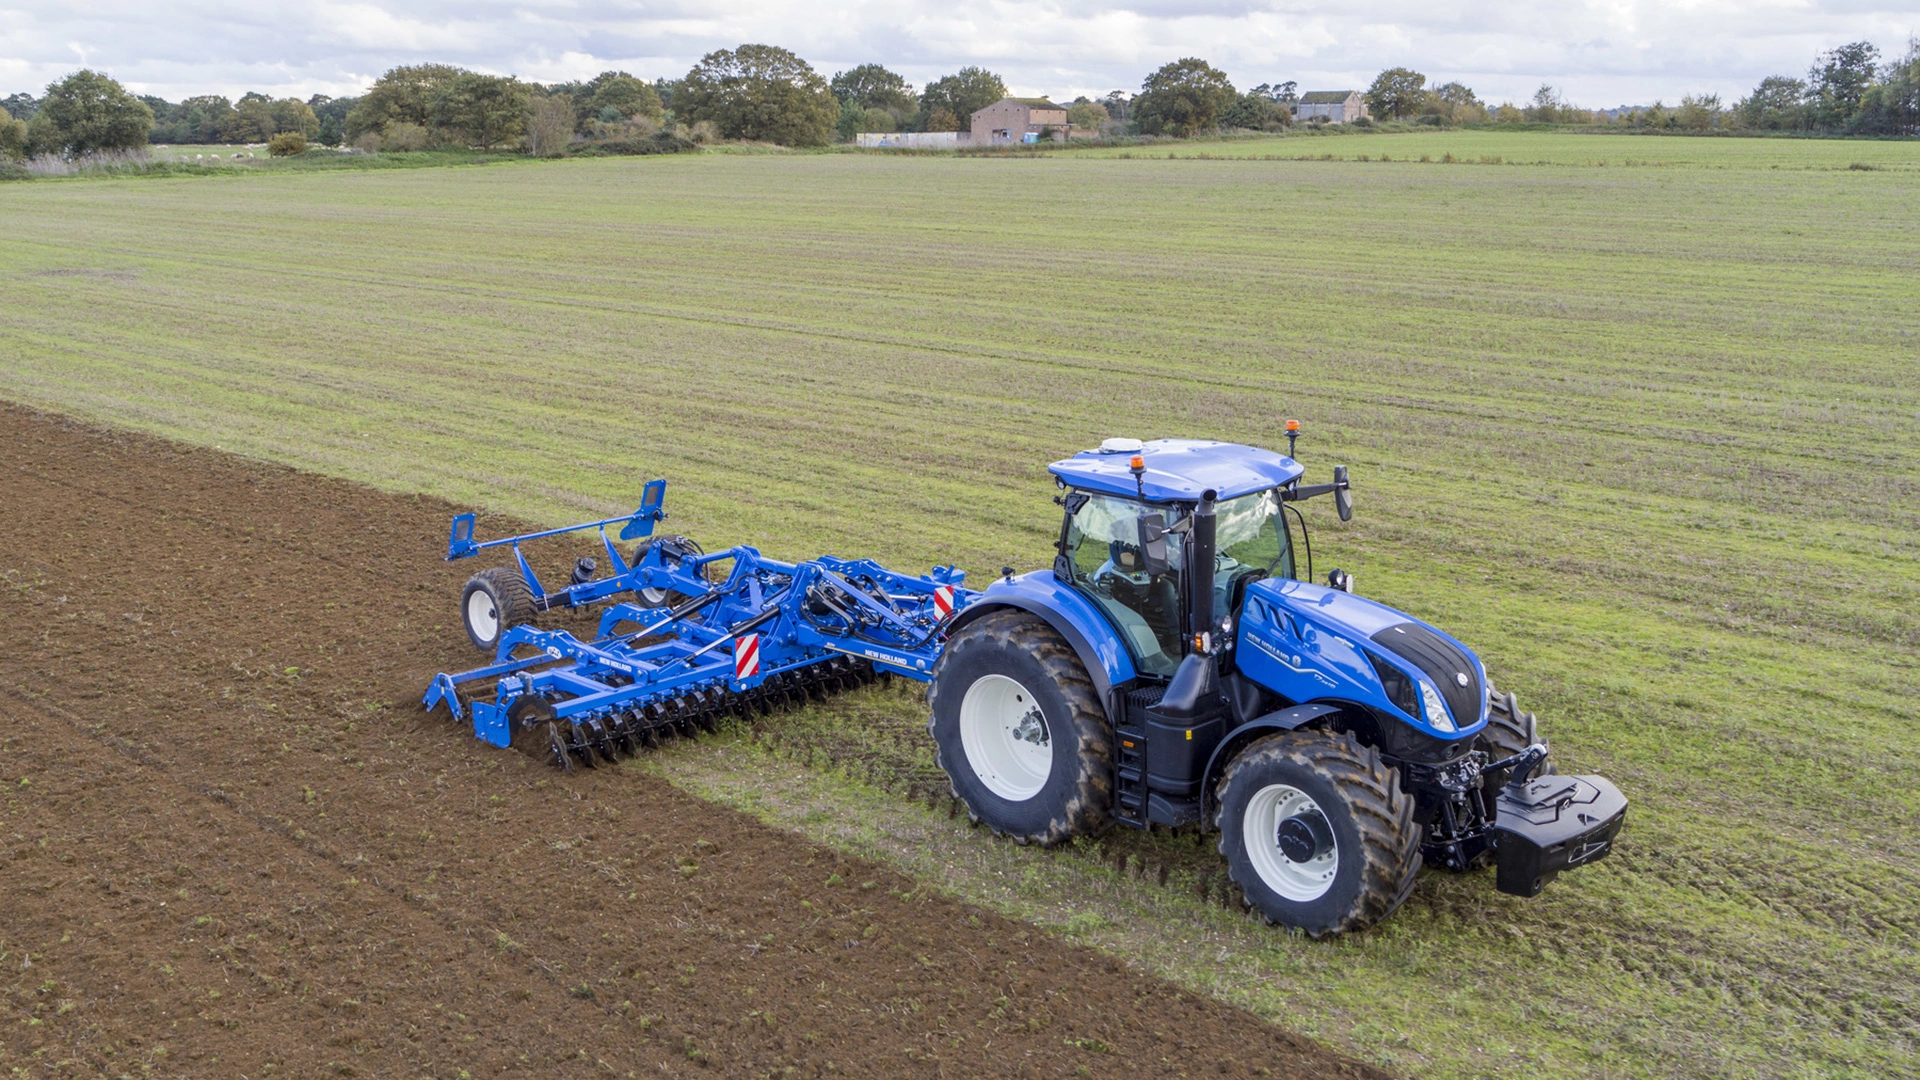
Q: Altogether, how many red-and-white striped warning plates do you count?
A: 2